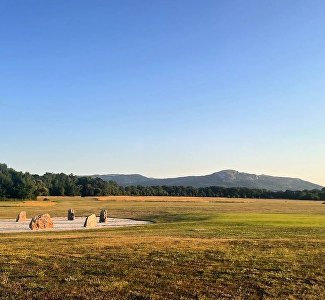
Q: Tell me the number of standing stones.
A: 5